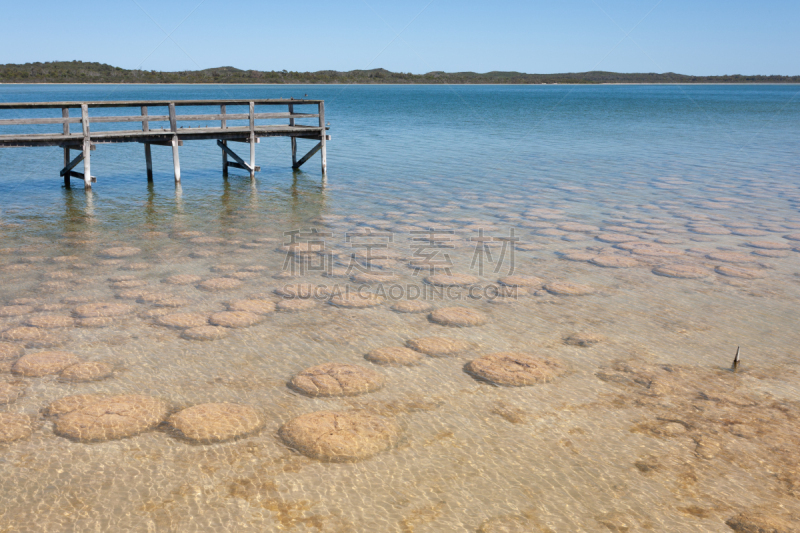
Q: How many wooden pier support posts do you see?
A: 8